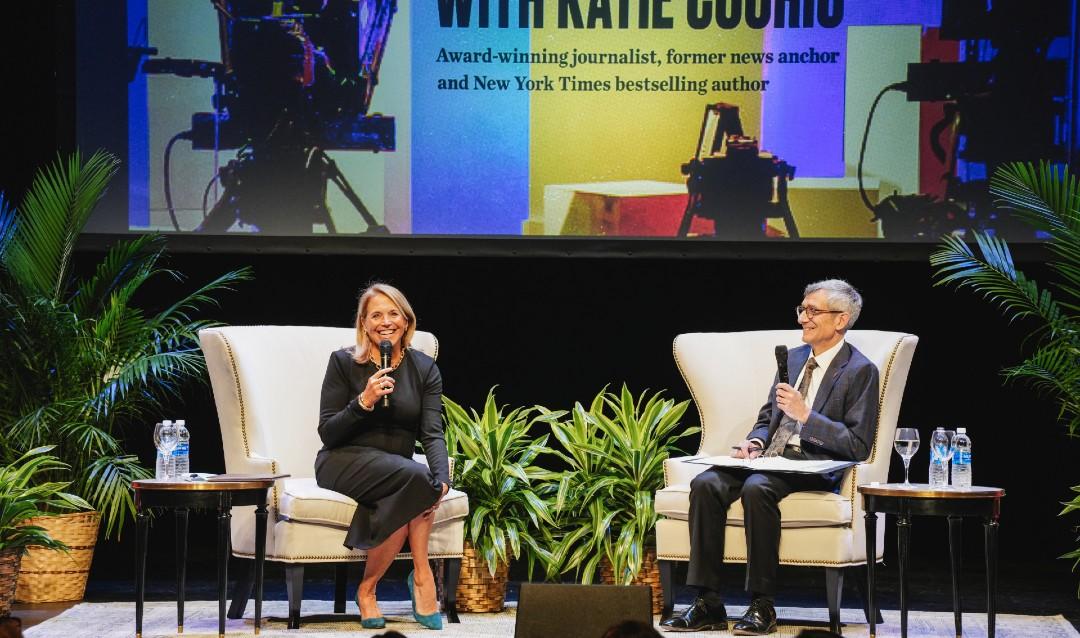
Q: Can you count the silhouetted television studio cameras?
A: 3